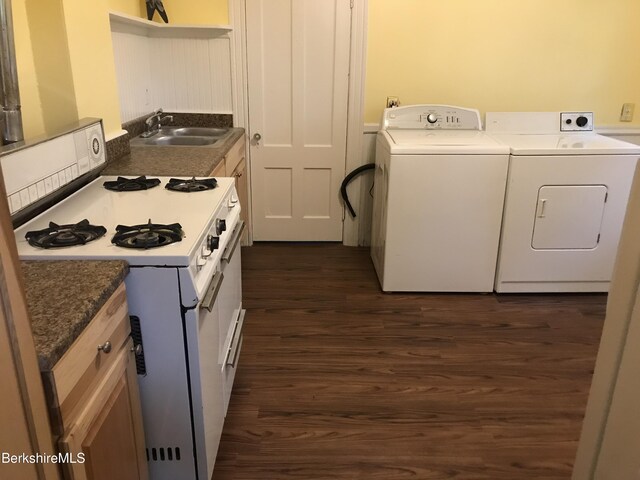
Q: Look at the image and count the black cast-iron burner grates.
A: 4